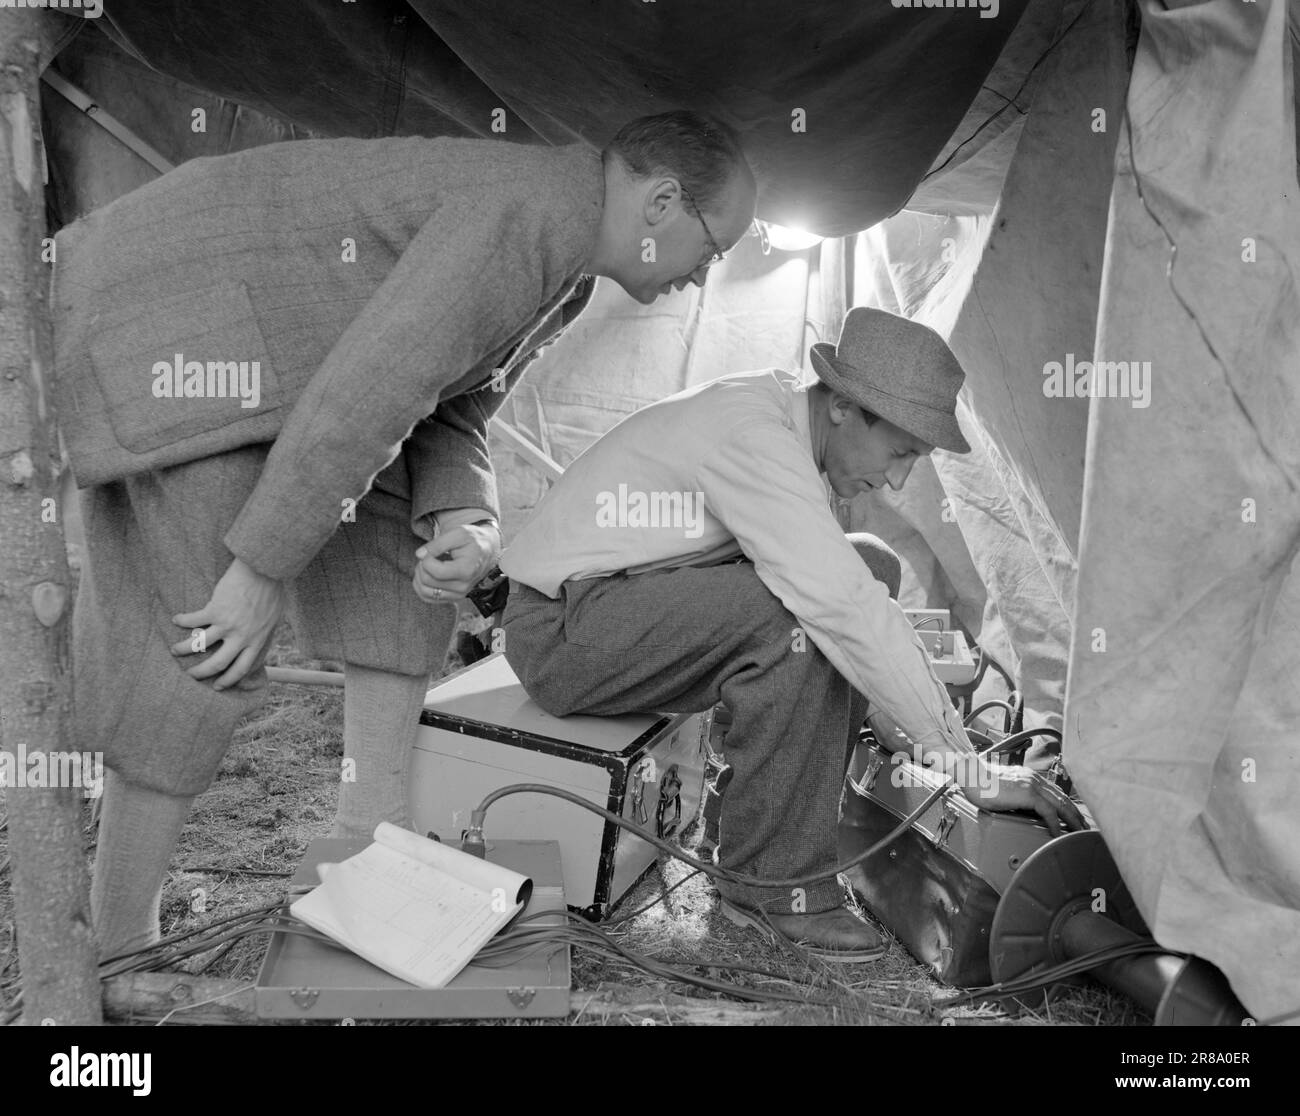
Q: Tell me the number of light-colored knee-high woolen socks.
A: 2